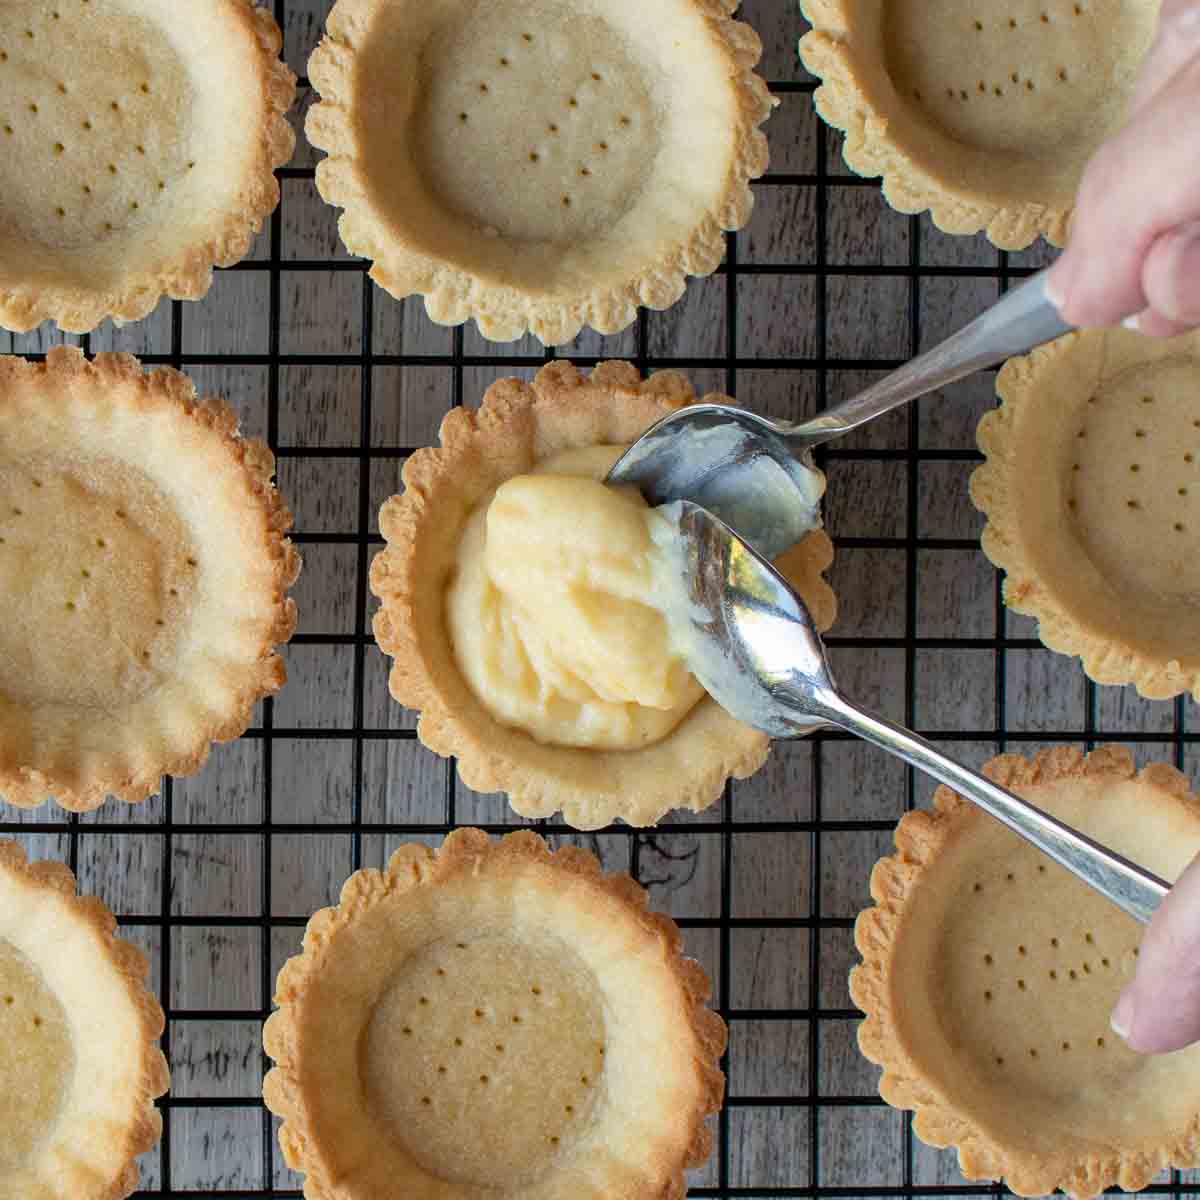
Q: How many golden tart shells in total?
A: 9